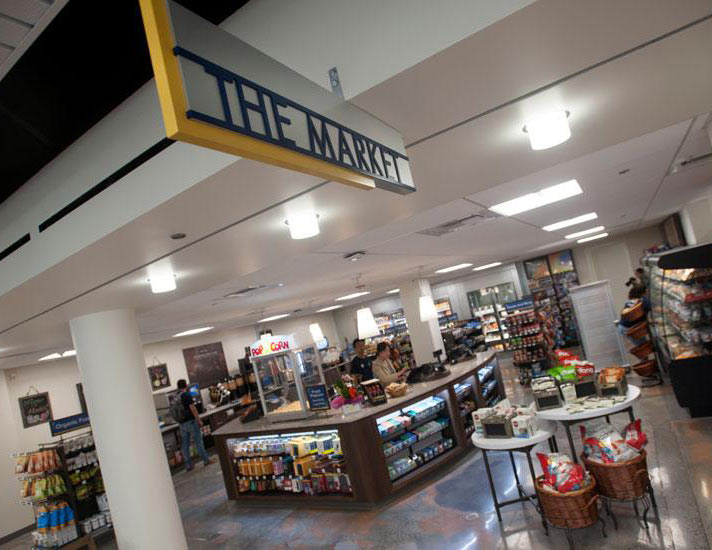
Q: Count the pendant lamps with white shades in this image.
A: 3